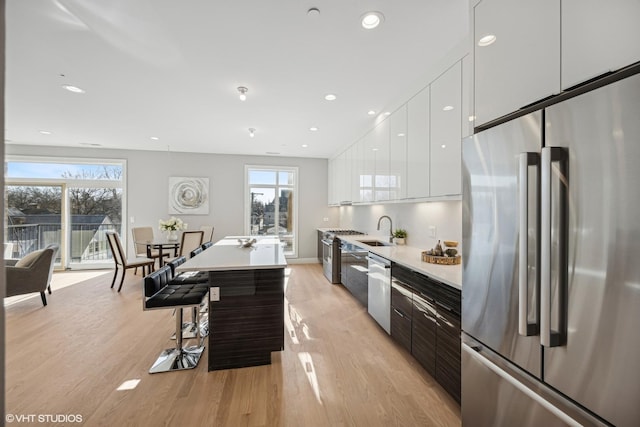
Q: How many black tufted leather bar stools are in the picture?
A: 4